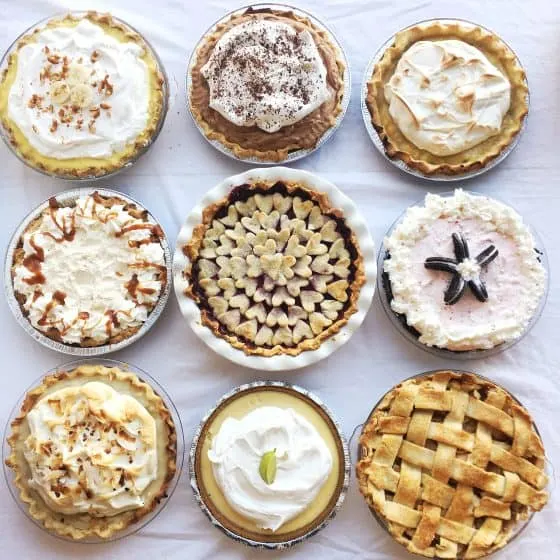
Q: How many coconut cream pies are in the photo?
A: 1